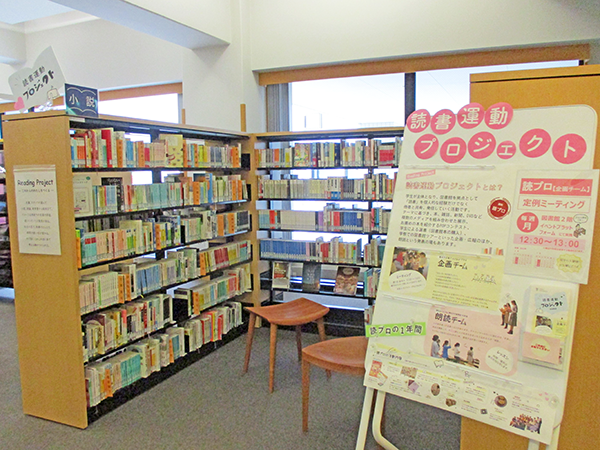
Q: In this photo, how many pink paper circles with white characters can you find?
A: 10